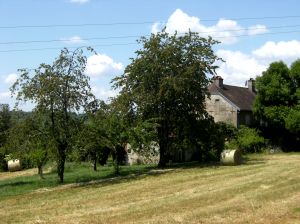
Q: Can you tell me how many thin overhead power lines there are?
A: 3